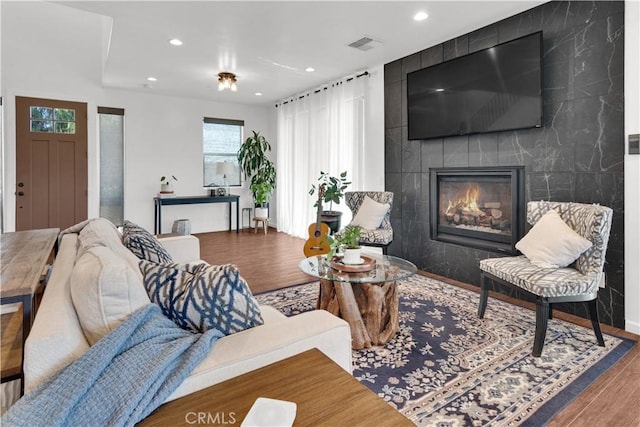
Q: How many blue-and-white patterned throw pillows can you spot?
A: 2